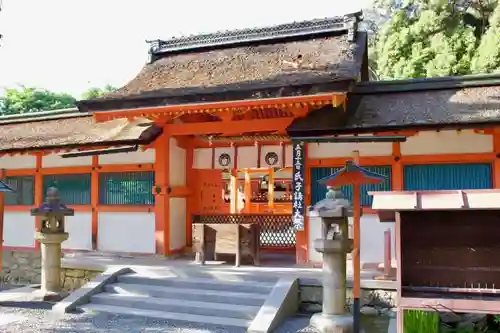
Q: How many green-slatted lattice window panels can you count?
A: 5